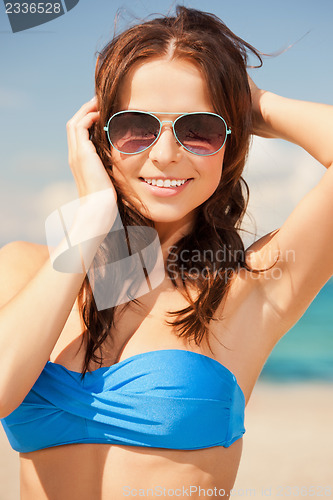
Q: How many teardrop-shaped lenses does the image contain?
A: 2